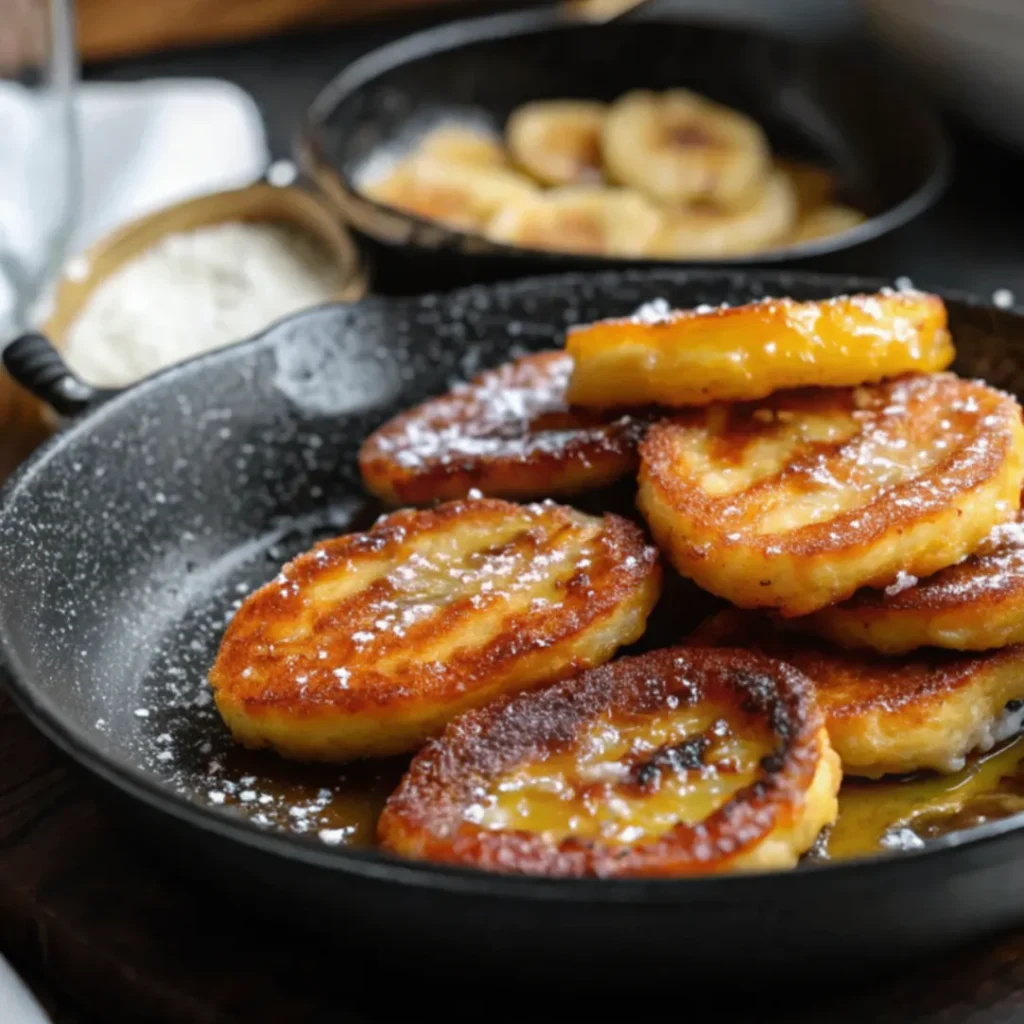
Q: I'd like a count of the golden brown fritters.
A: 7